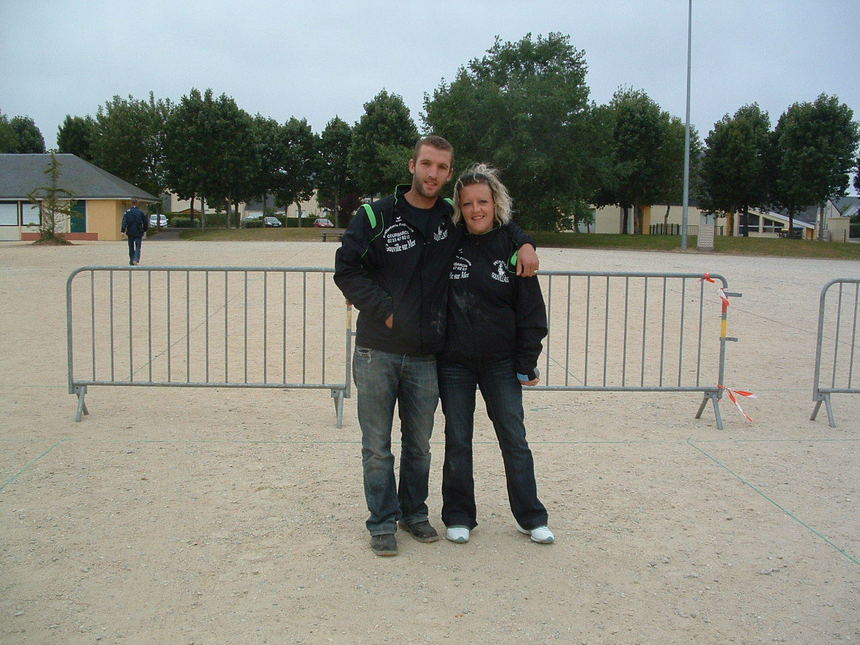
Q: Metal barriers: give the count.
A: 3